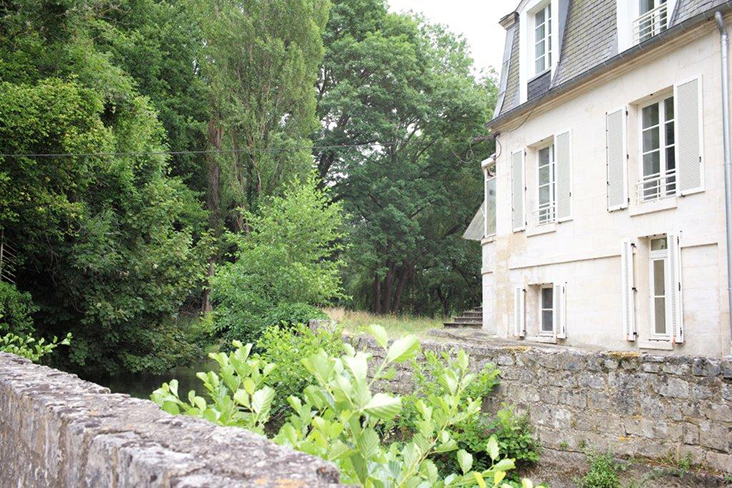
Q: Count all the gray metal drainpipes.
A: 1